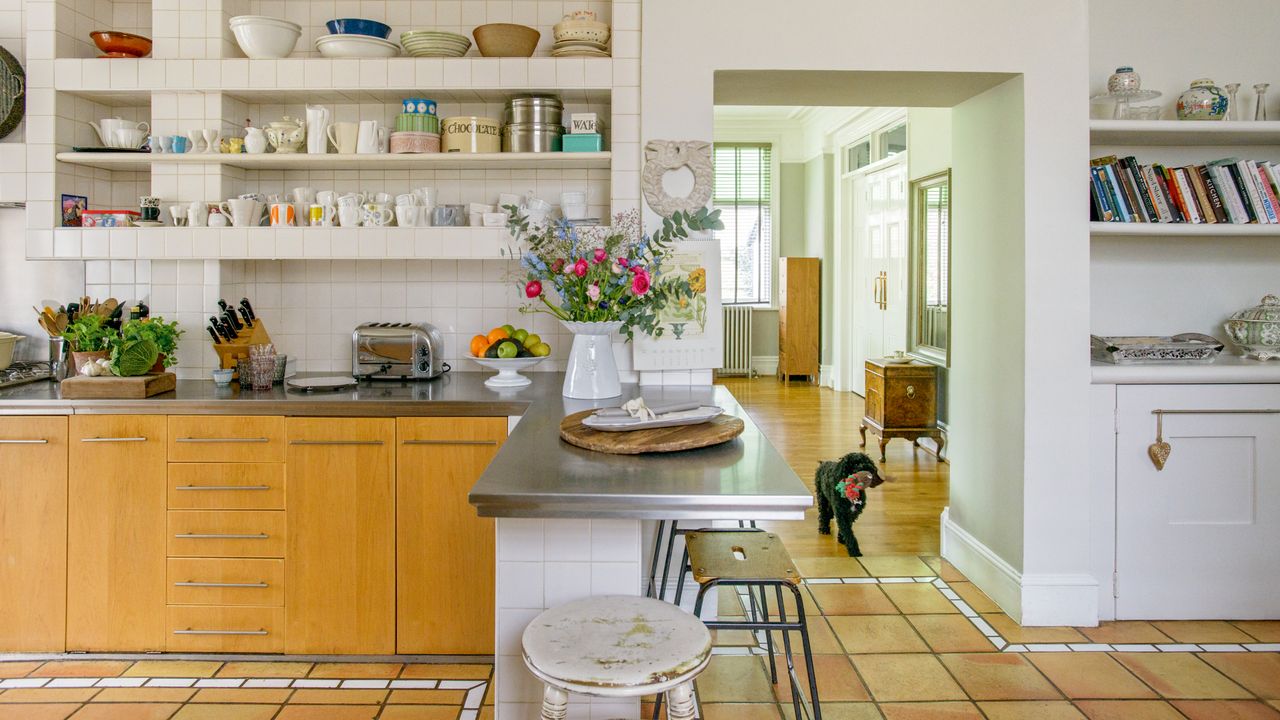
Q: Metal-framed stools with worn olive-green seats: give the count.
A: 1